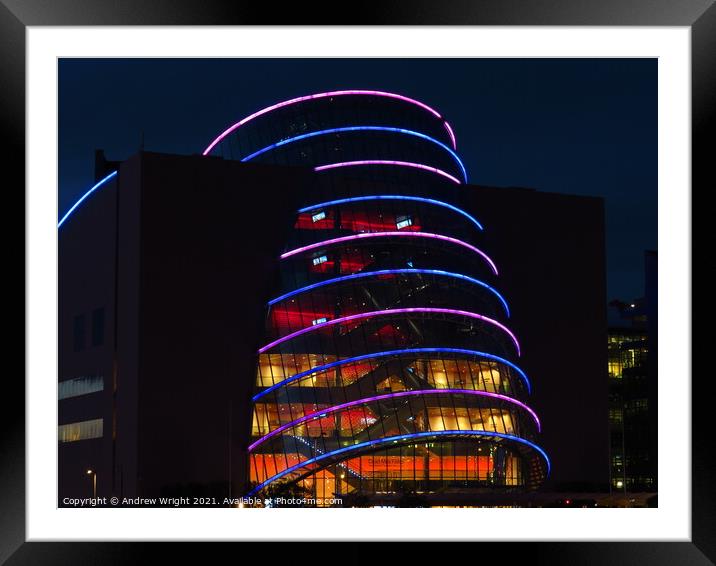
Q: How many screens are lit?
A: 4